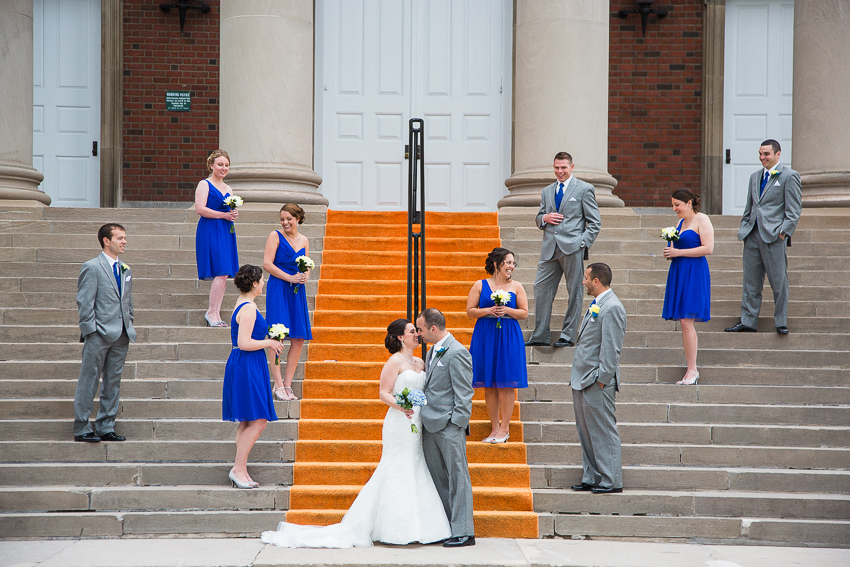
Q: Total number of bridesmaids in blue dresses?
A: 5